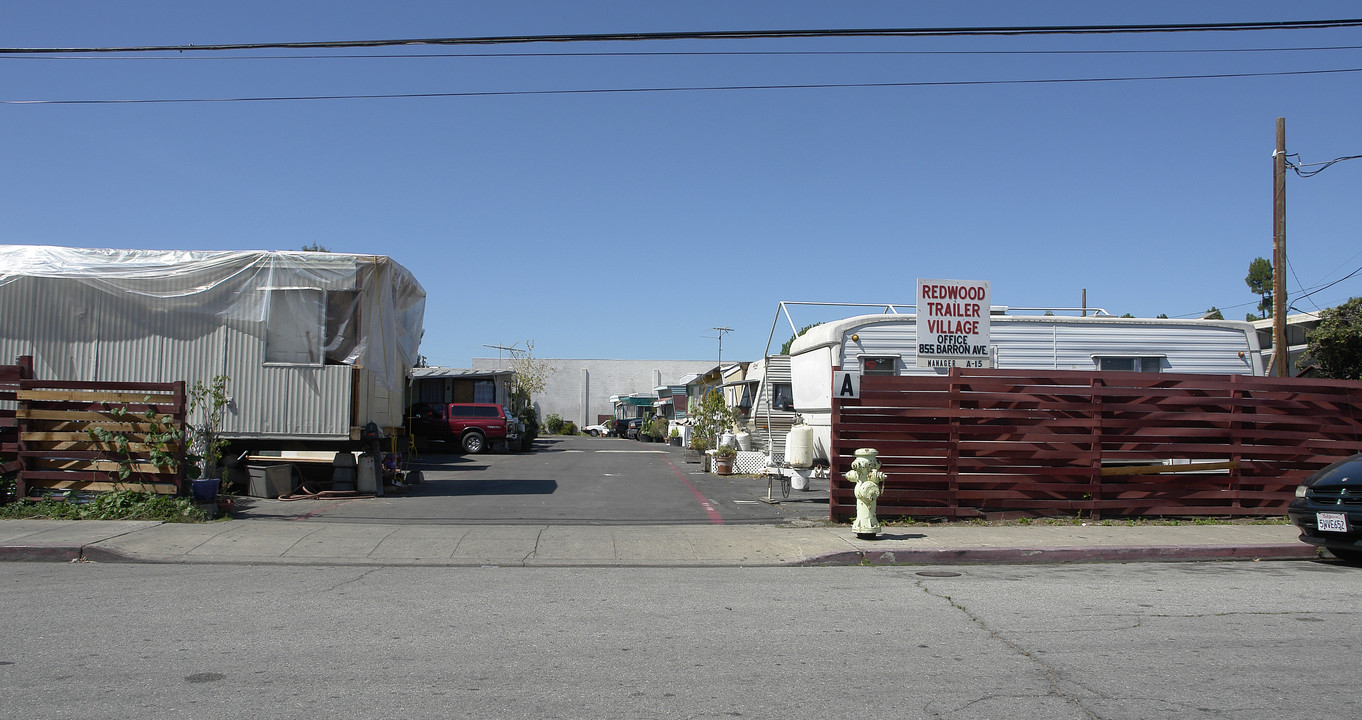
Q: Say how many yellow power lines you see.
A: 0